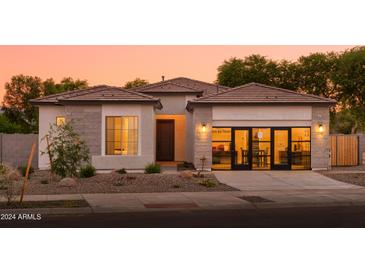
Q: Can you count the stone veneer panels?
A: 3